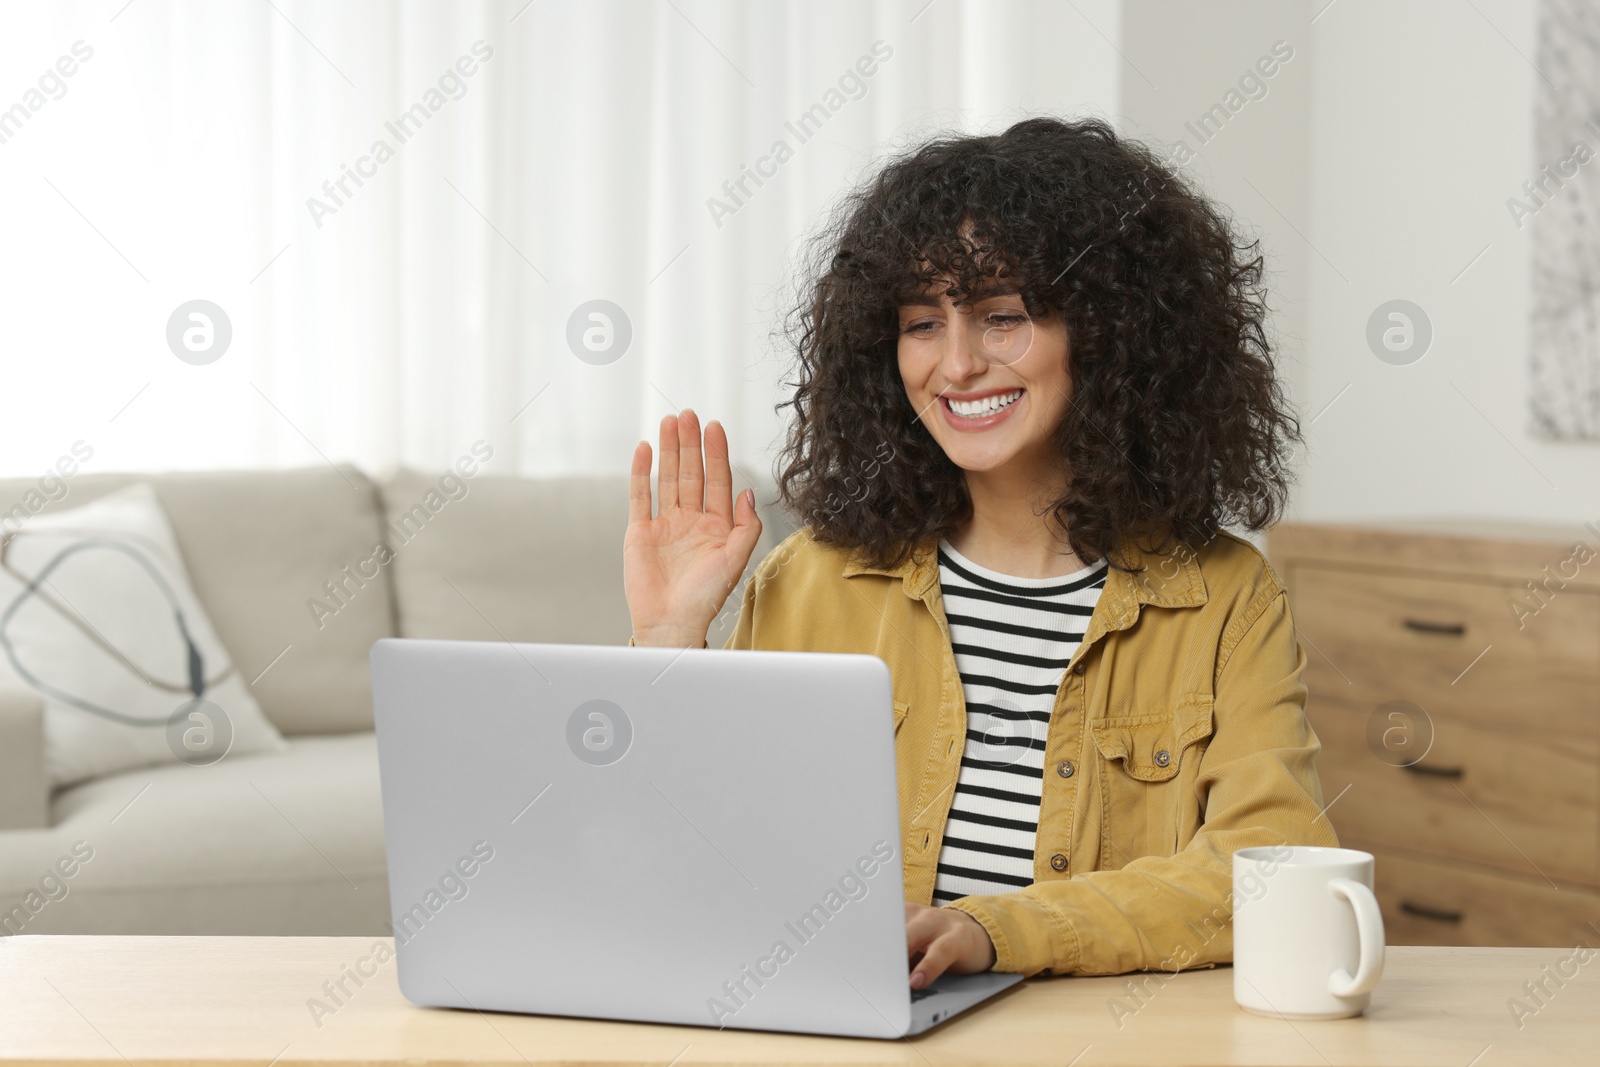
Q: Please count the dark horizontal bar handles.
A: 3